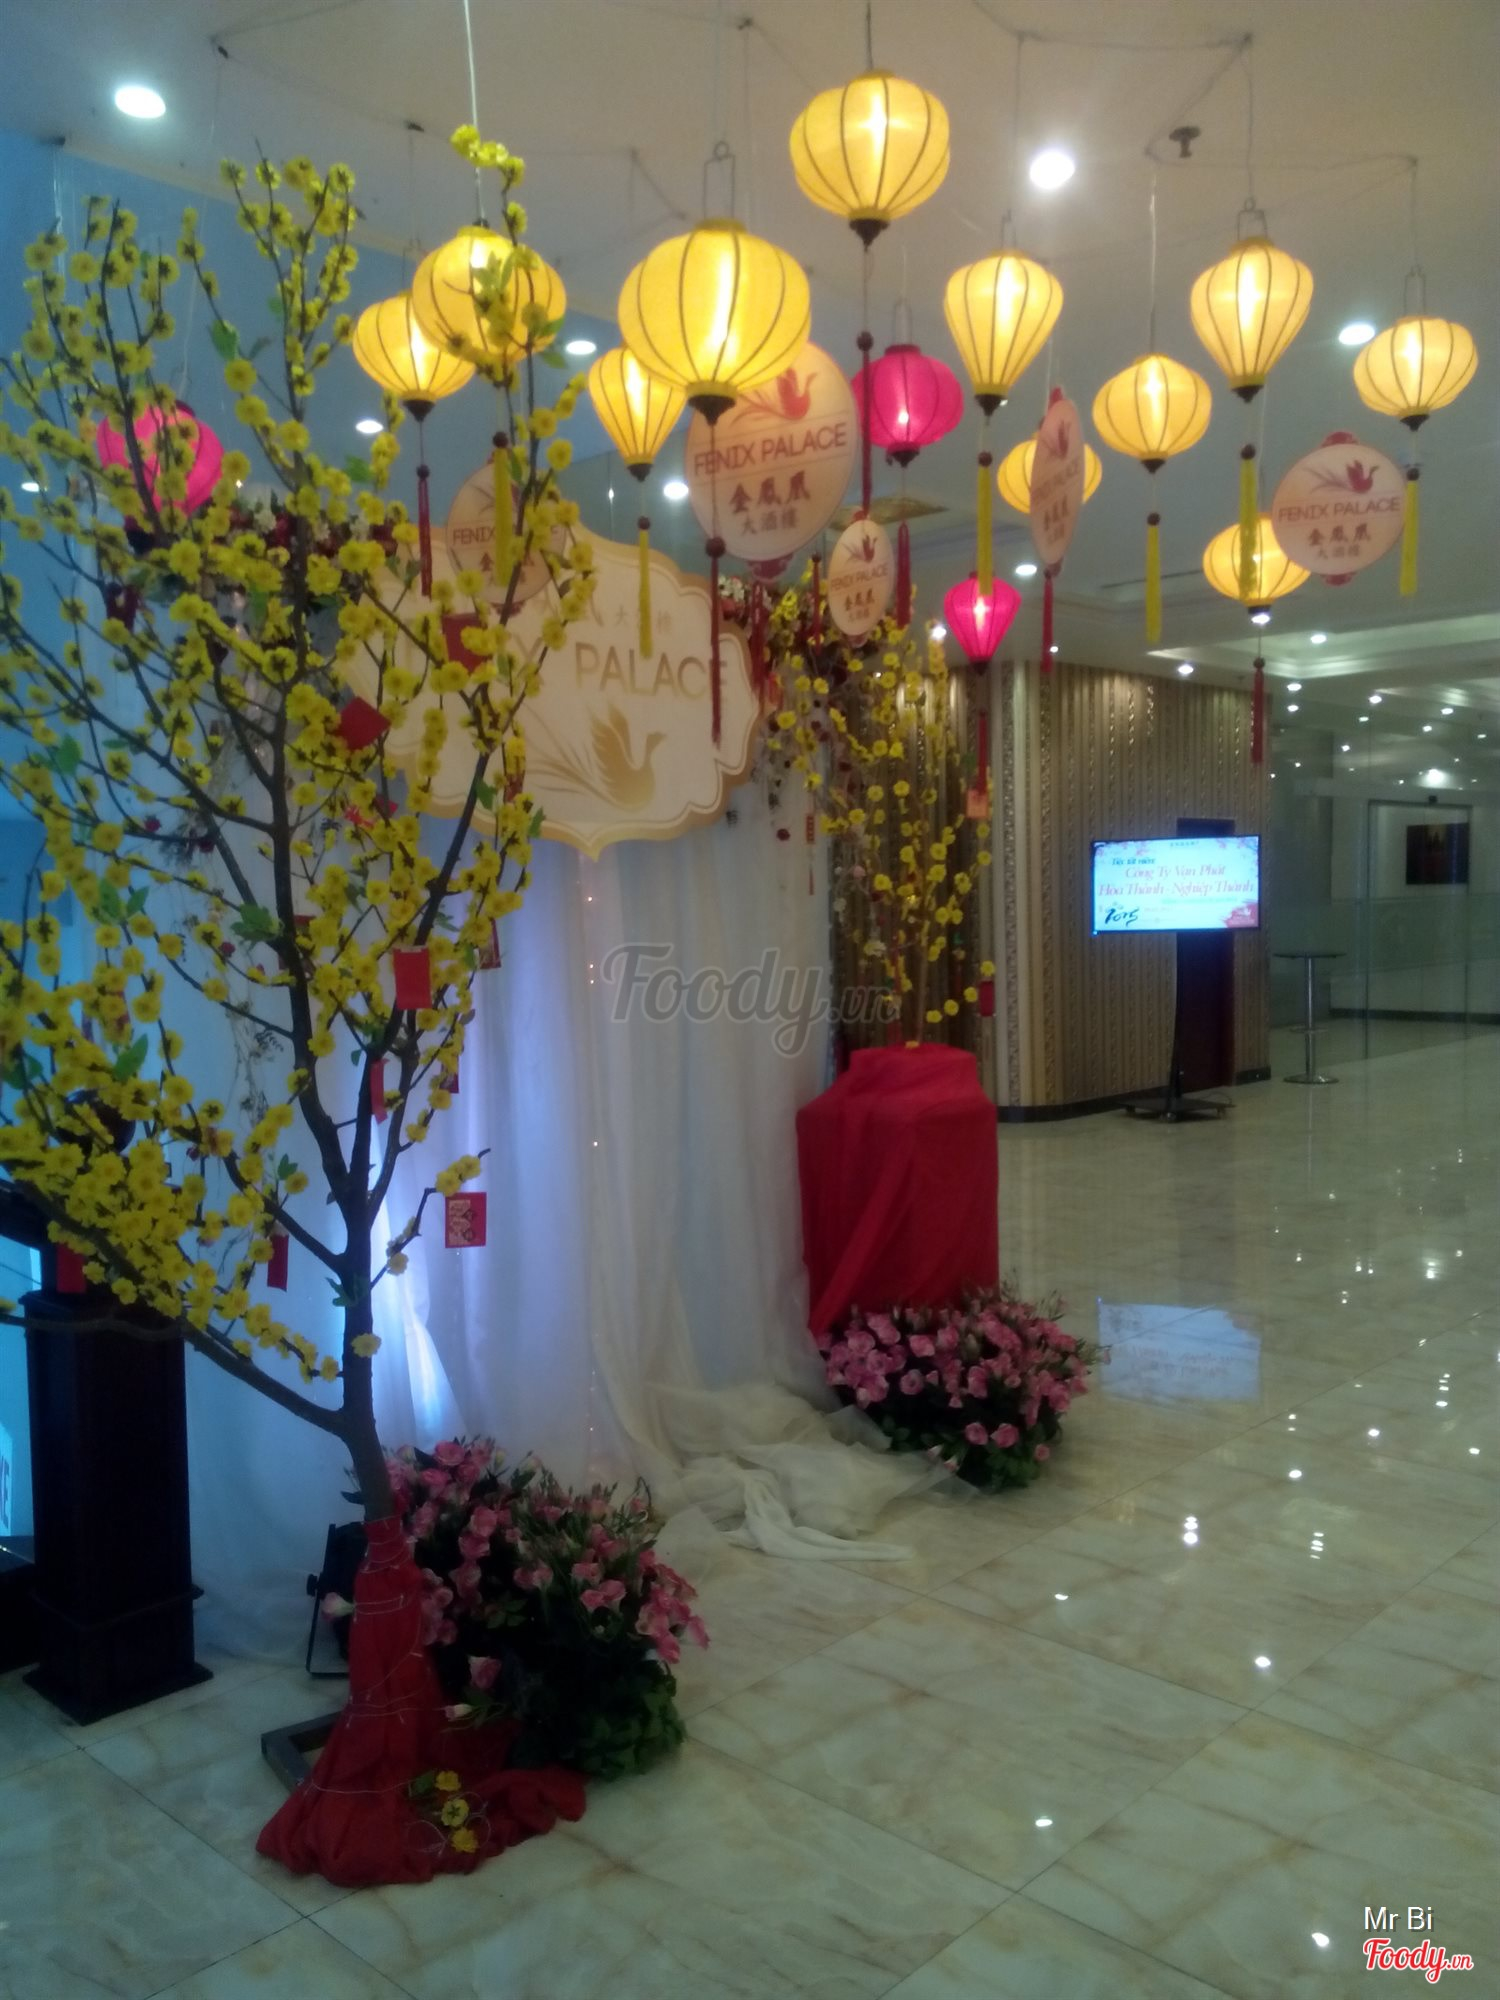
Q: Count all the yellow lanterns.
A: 11